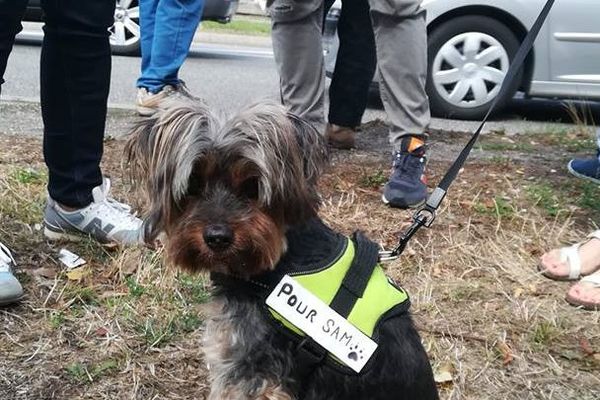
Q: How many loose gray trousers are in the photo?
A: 1